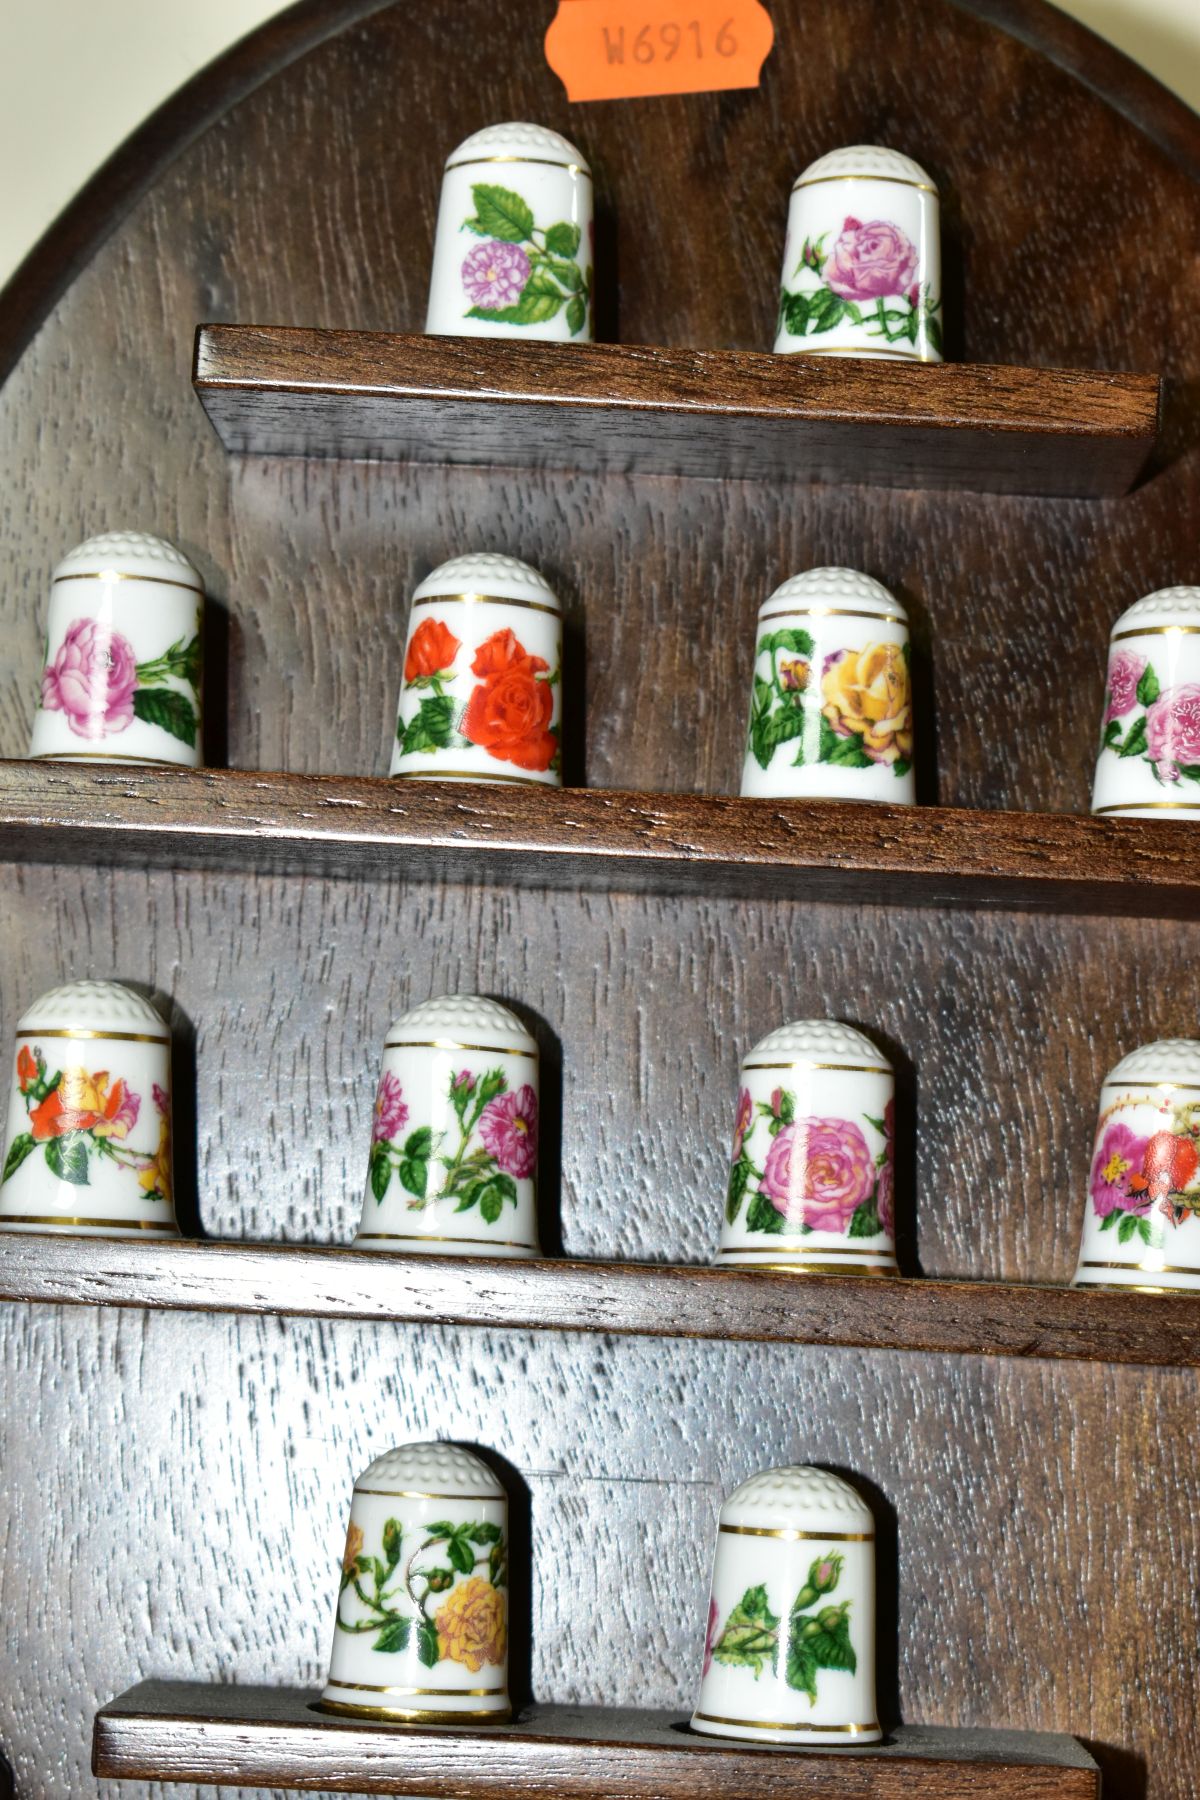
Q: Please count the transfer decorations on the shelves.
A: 12